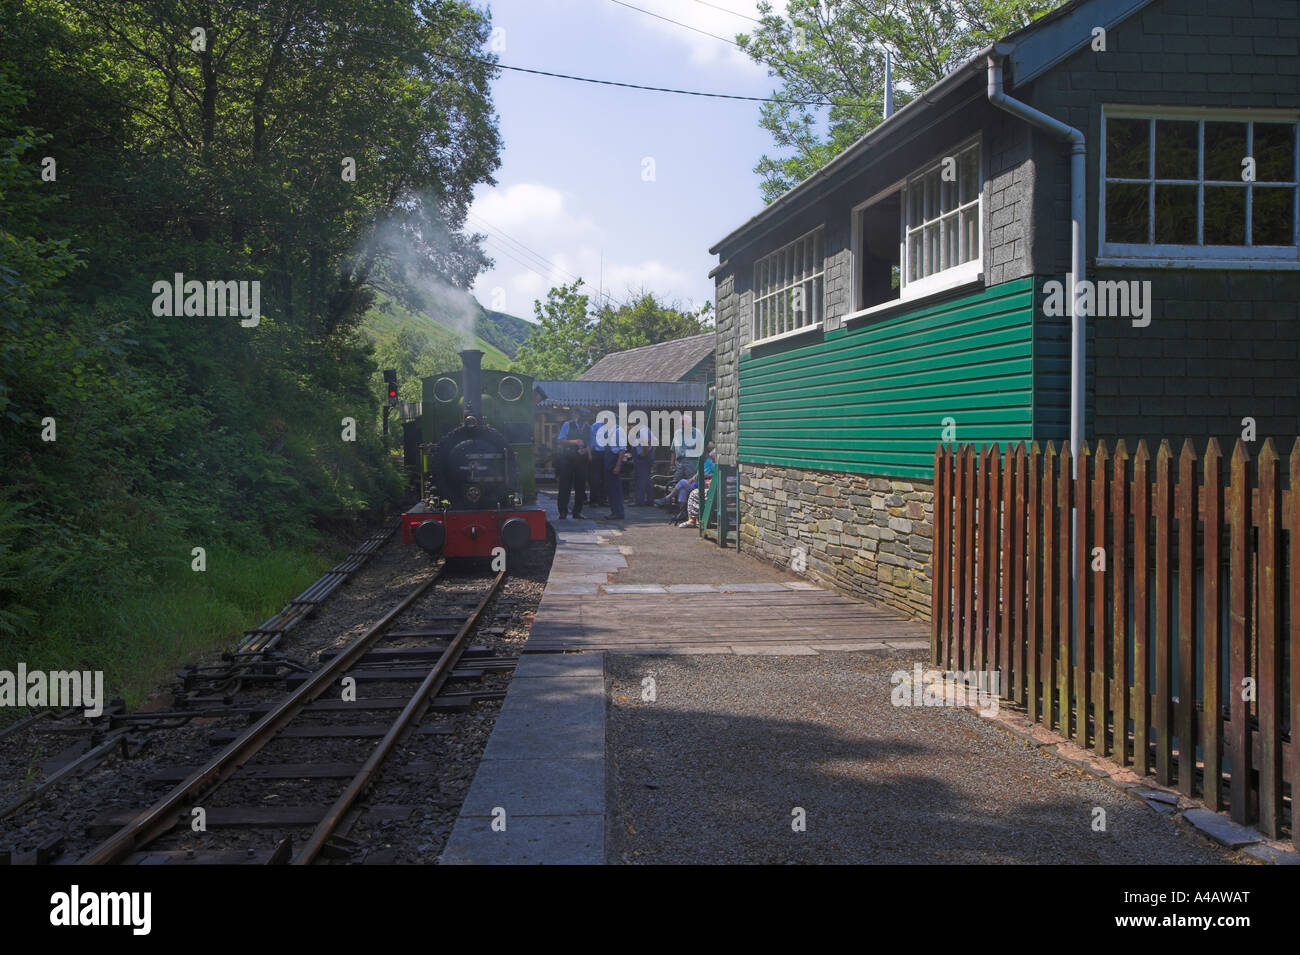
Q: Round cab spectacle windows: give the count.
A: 2